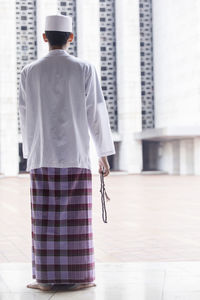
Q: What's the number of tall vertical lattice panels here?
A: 4